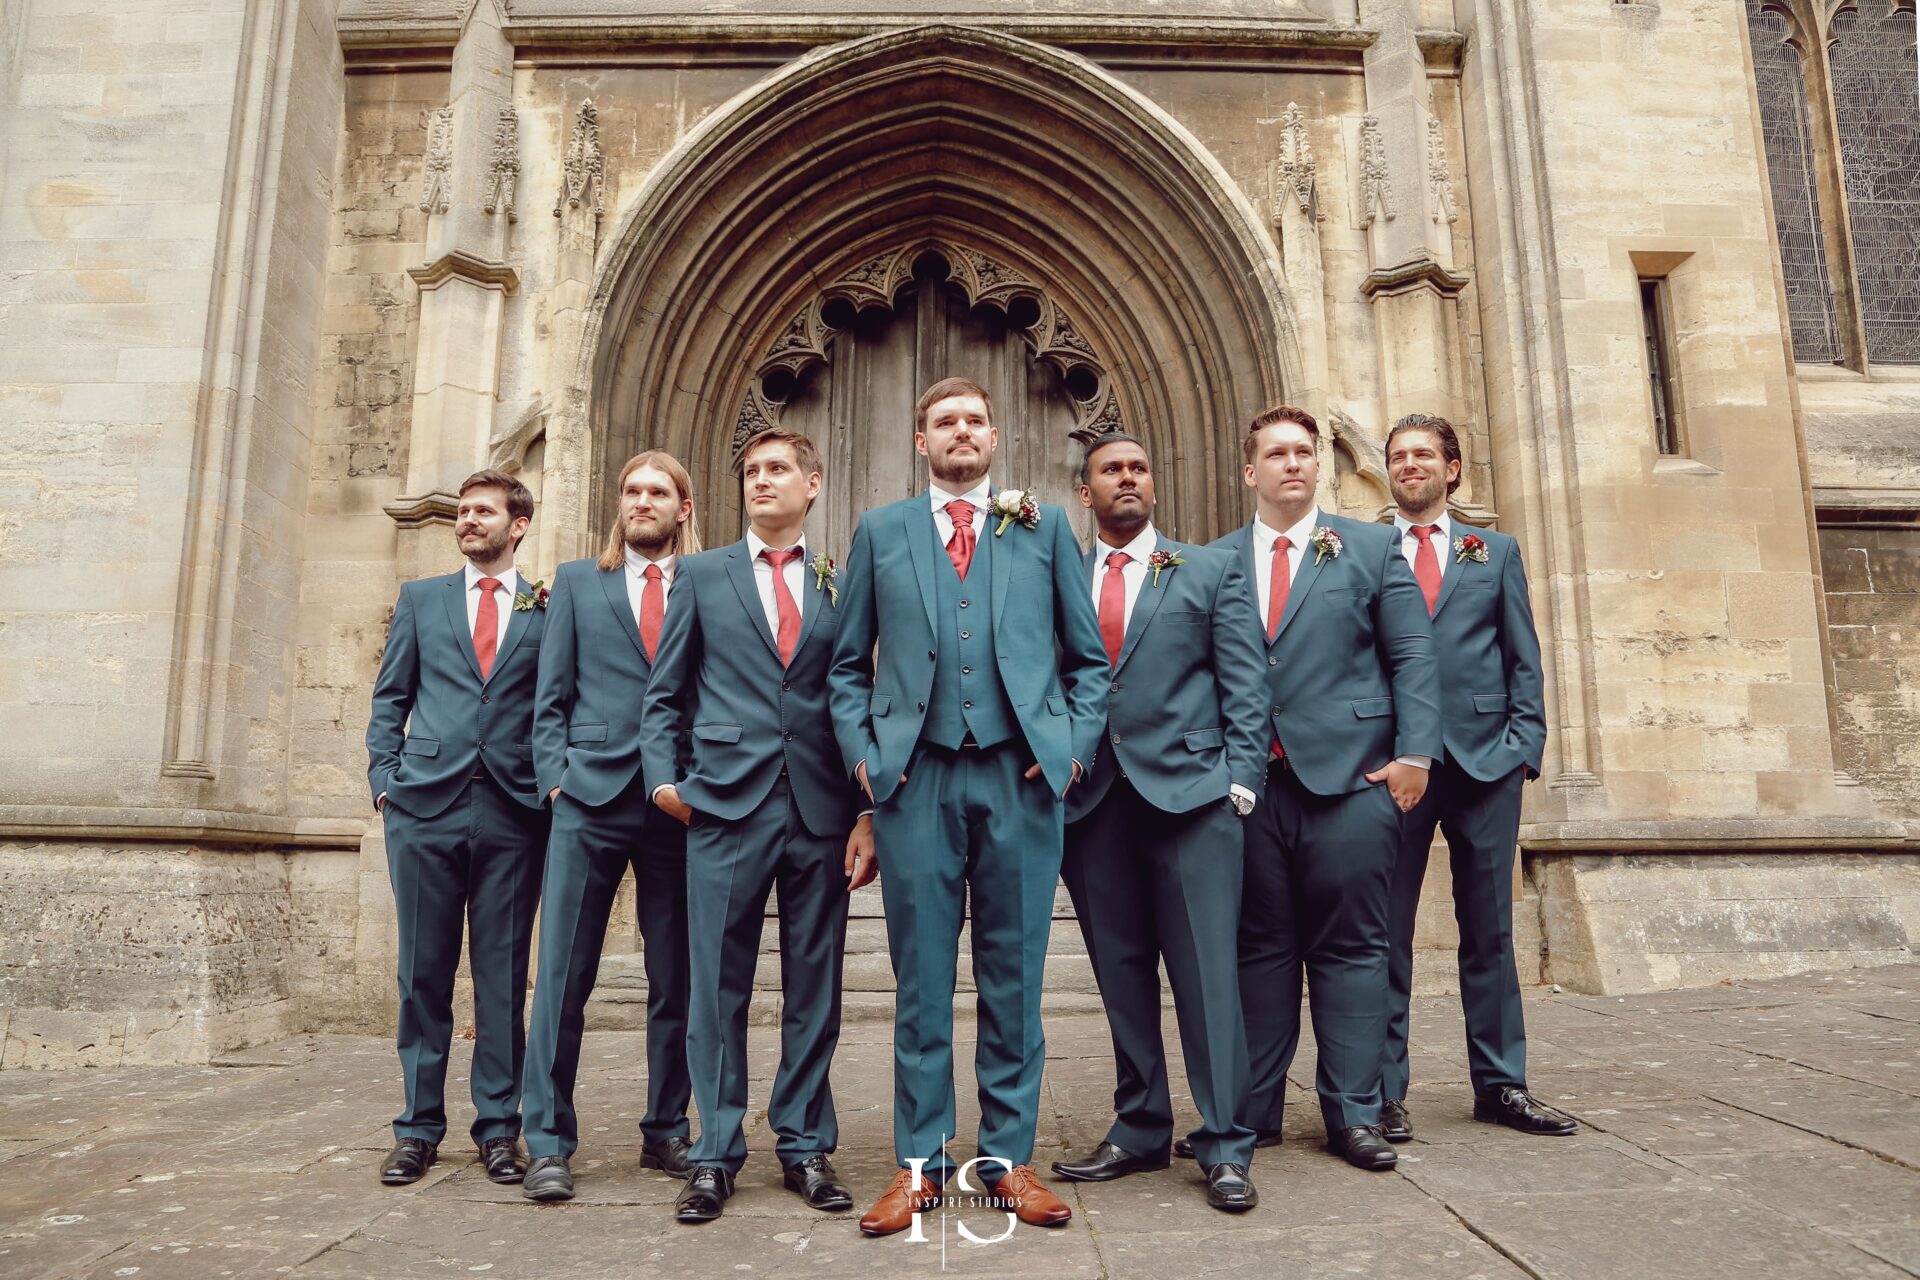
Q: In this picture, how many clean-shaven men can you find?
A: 2